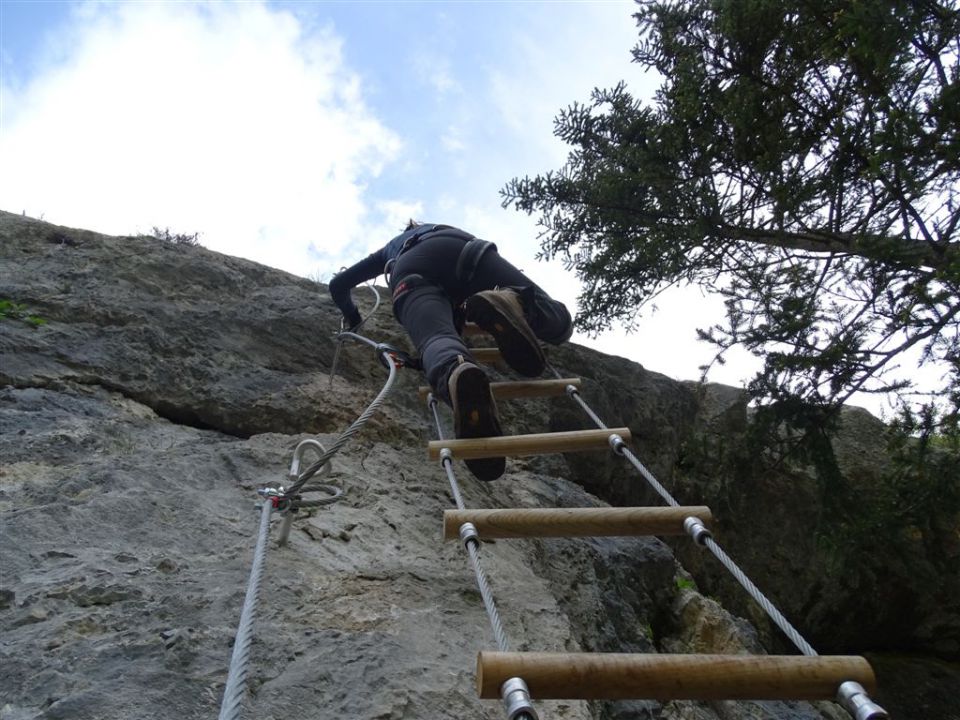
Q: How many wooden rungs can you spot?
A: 6